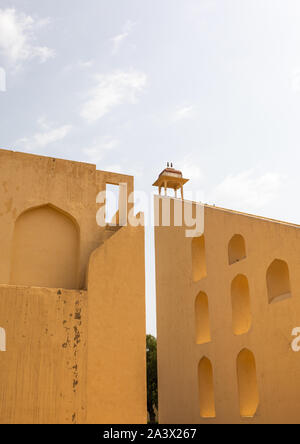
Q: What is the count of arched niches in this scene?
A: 8